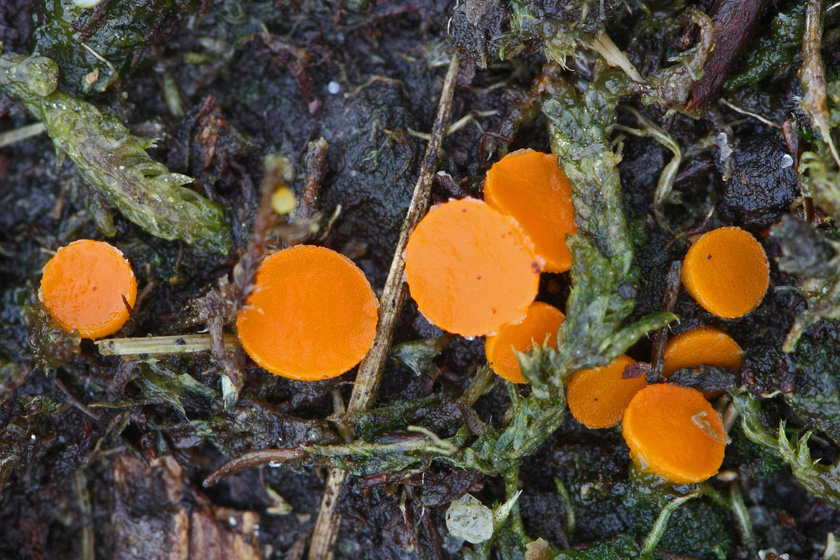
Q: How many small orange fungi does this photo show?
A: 9